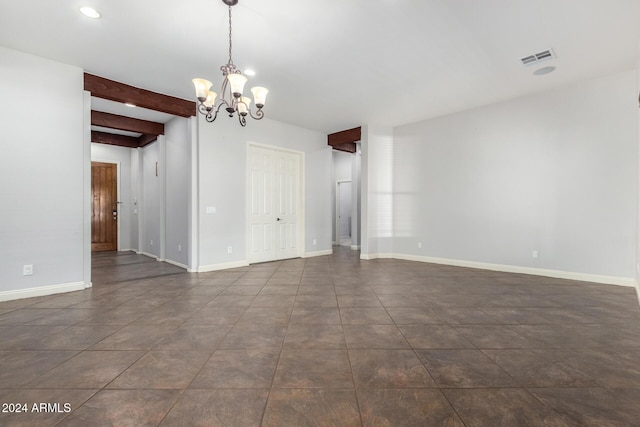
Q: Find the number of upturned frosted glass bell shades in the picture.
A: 5